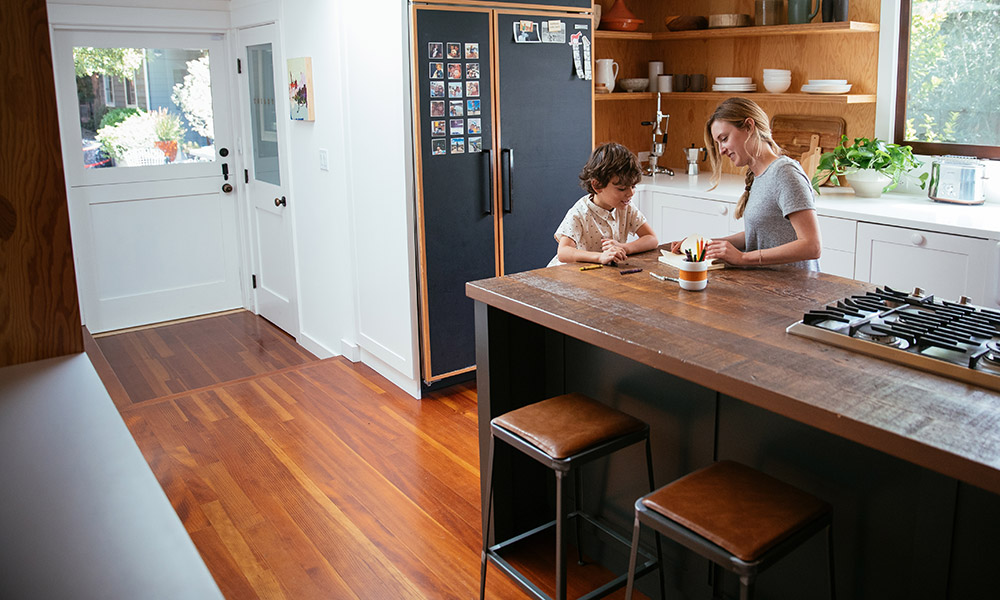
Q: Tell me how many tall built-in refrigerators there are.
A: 1